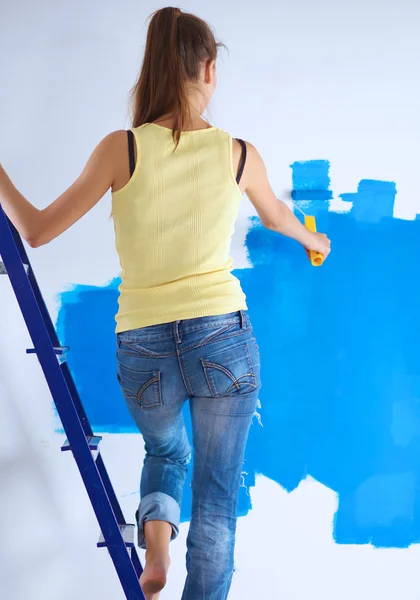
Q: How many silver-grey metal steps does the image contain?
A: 4